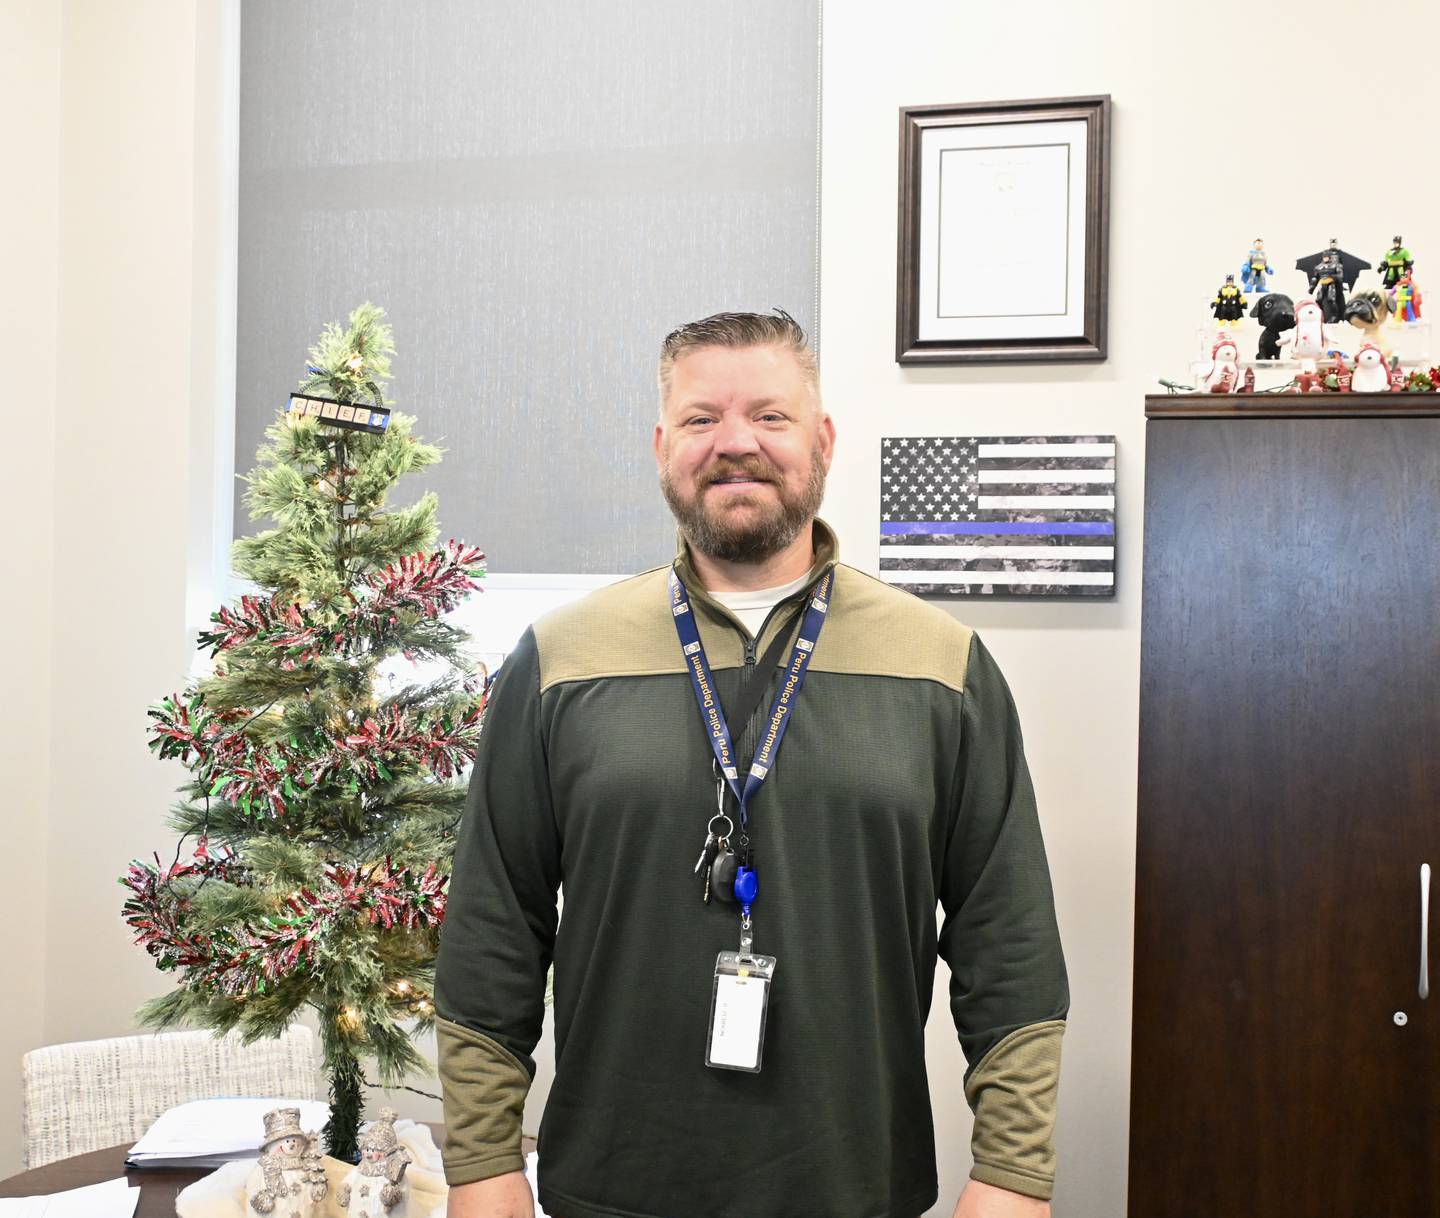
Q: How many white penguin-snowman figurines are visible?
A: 3